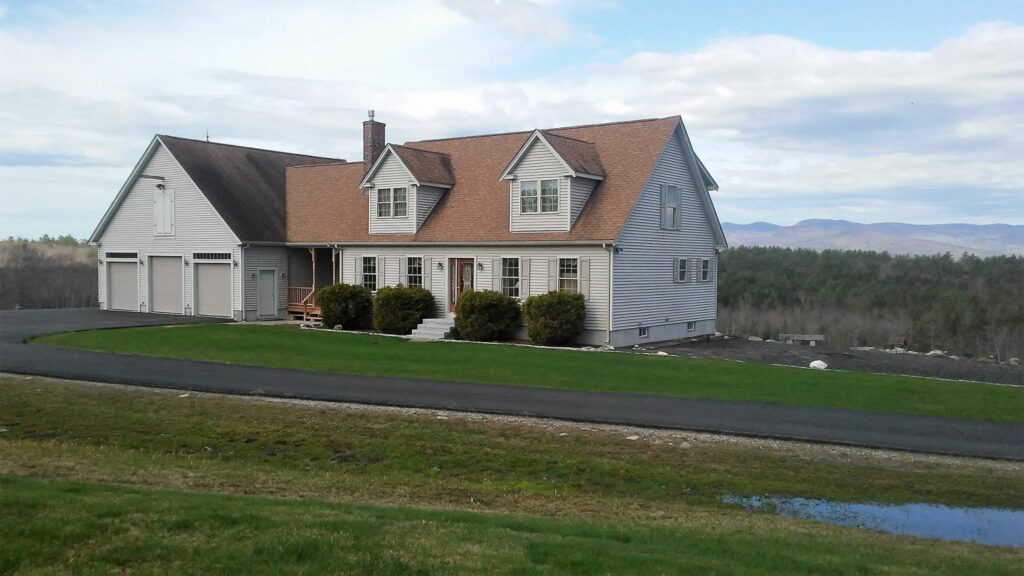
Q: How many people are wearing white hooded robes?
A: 0